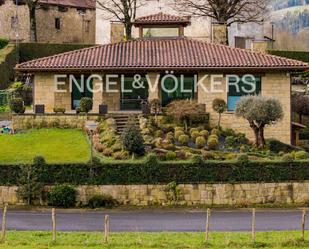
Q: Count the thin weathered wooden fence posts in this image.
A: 6